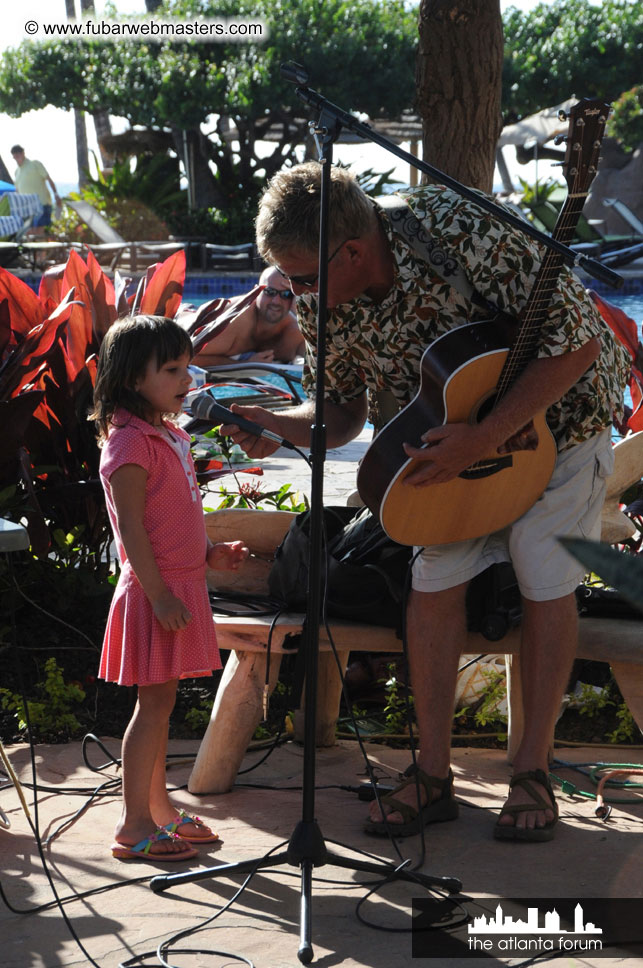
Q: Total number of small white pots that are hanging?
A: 0